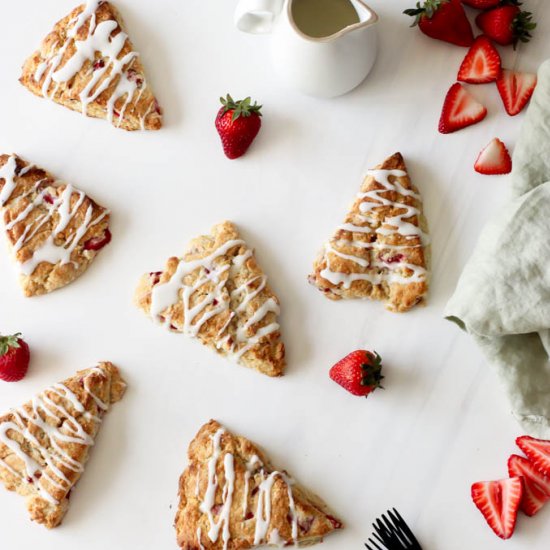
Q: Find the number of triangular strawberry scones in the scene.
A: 6